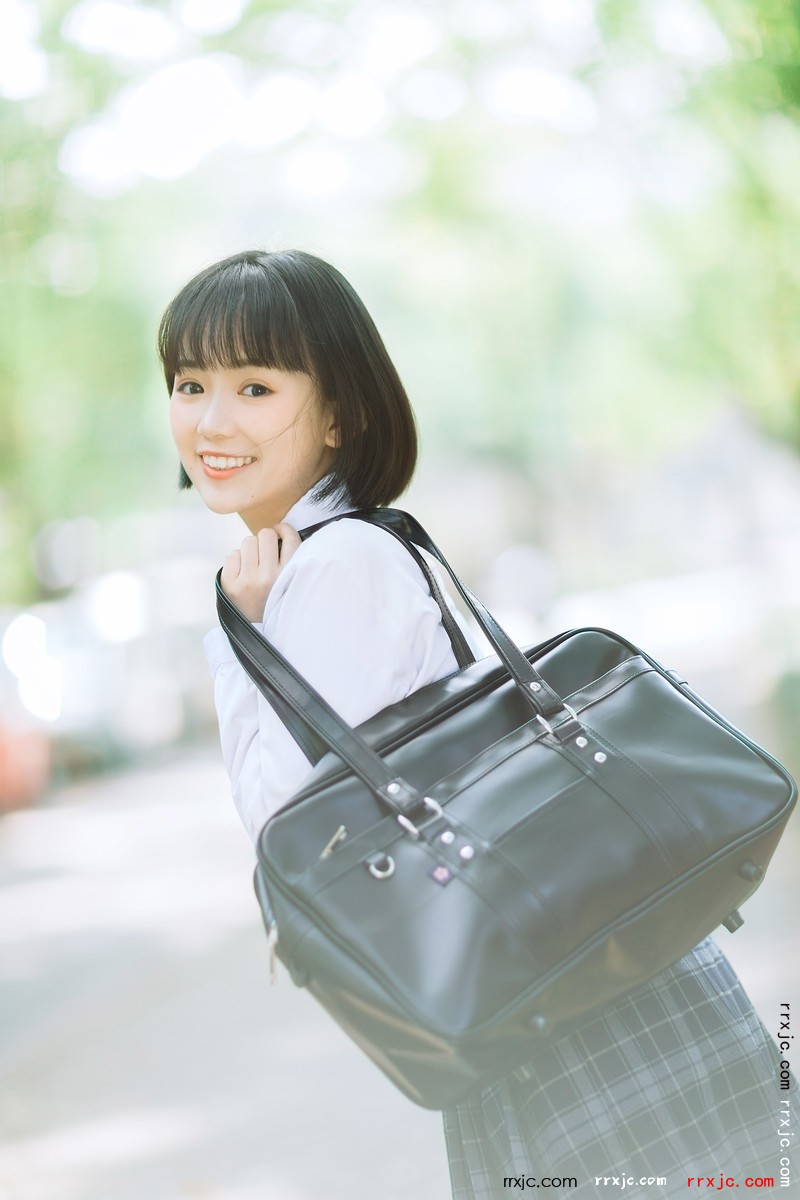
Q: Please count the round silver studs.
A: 6